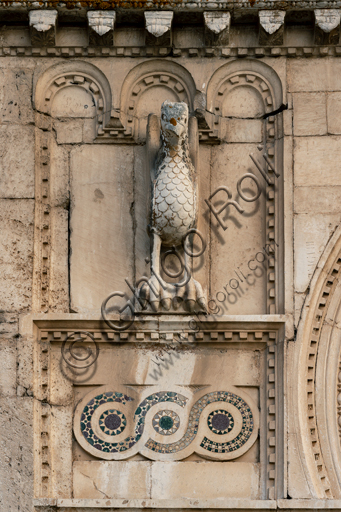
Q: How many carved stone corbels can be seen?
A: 6